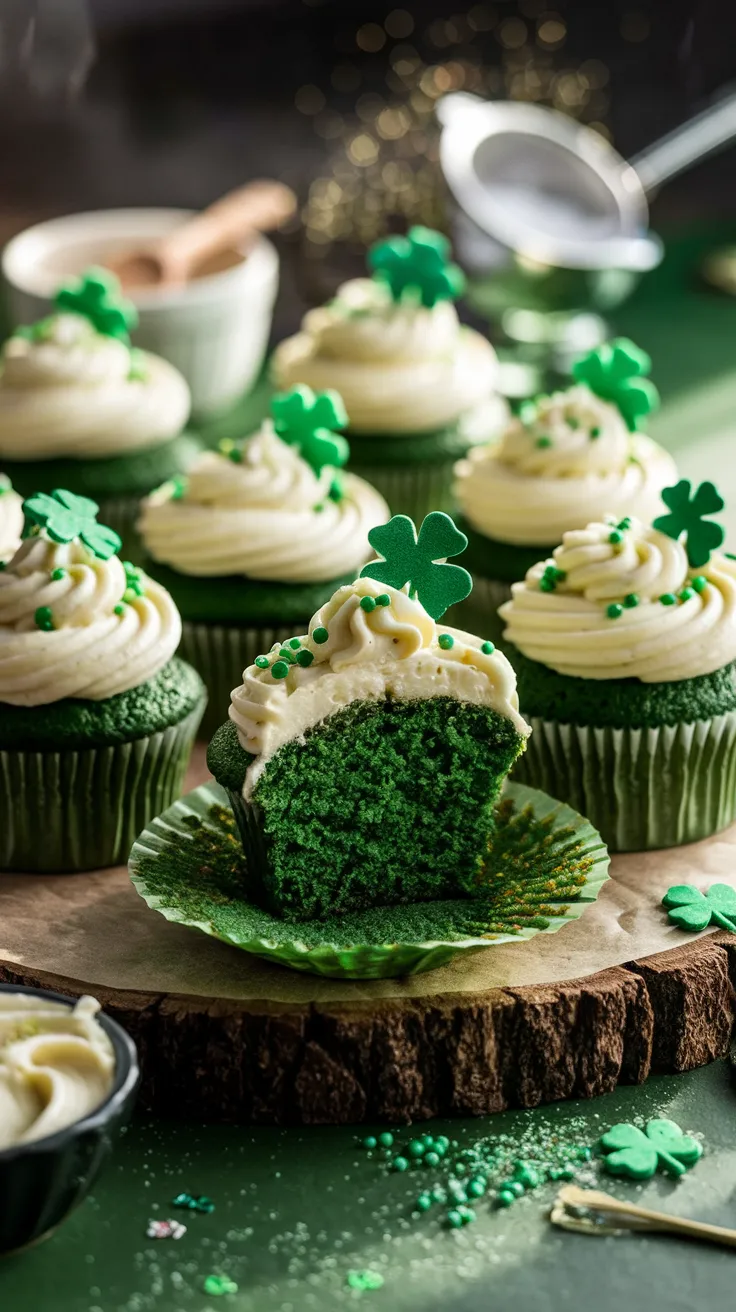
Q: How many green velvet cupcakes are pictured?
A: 8